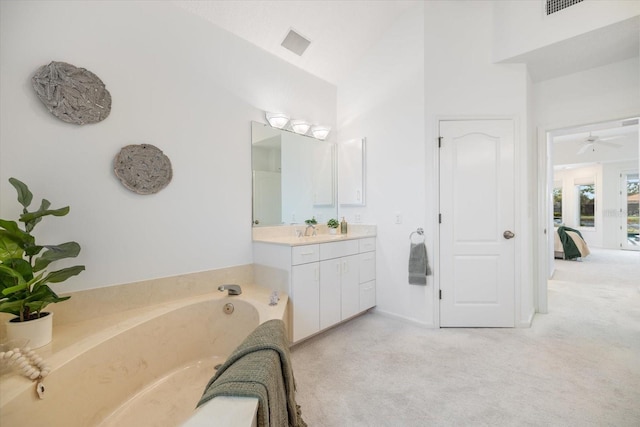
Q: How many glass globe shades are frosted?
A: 3